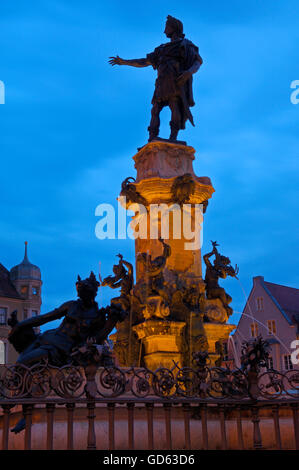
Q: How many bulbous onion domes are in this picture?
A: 1